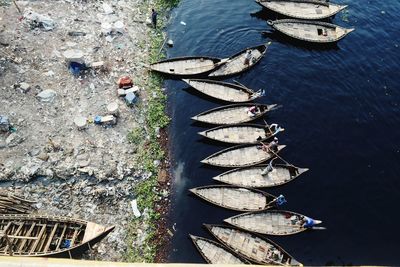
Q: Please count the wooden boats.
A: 14